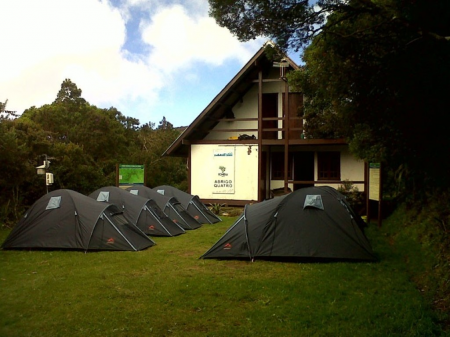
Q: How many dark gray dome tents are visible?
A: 5